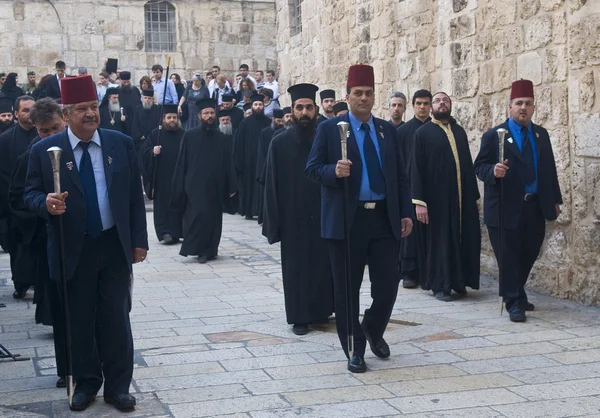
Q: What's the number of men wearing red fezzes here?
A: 3